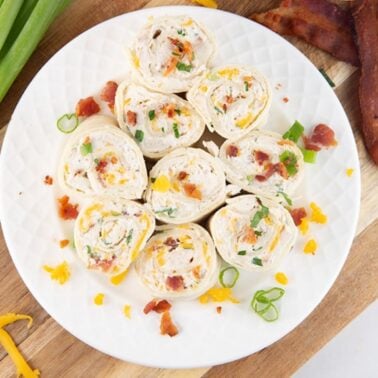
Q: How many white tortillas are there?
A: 9